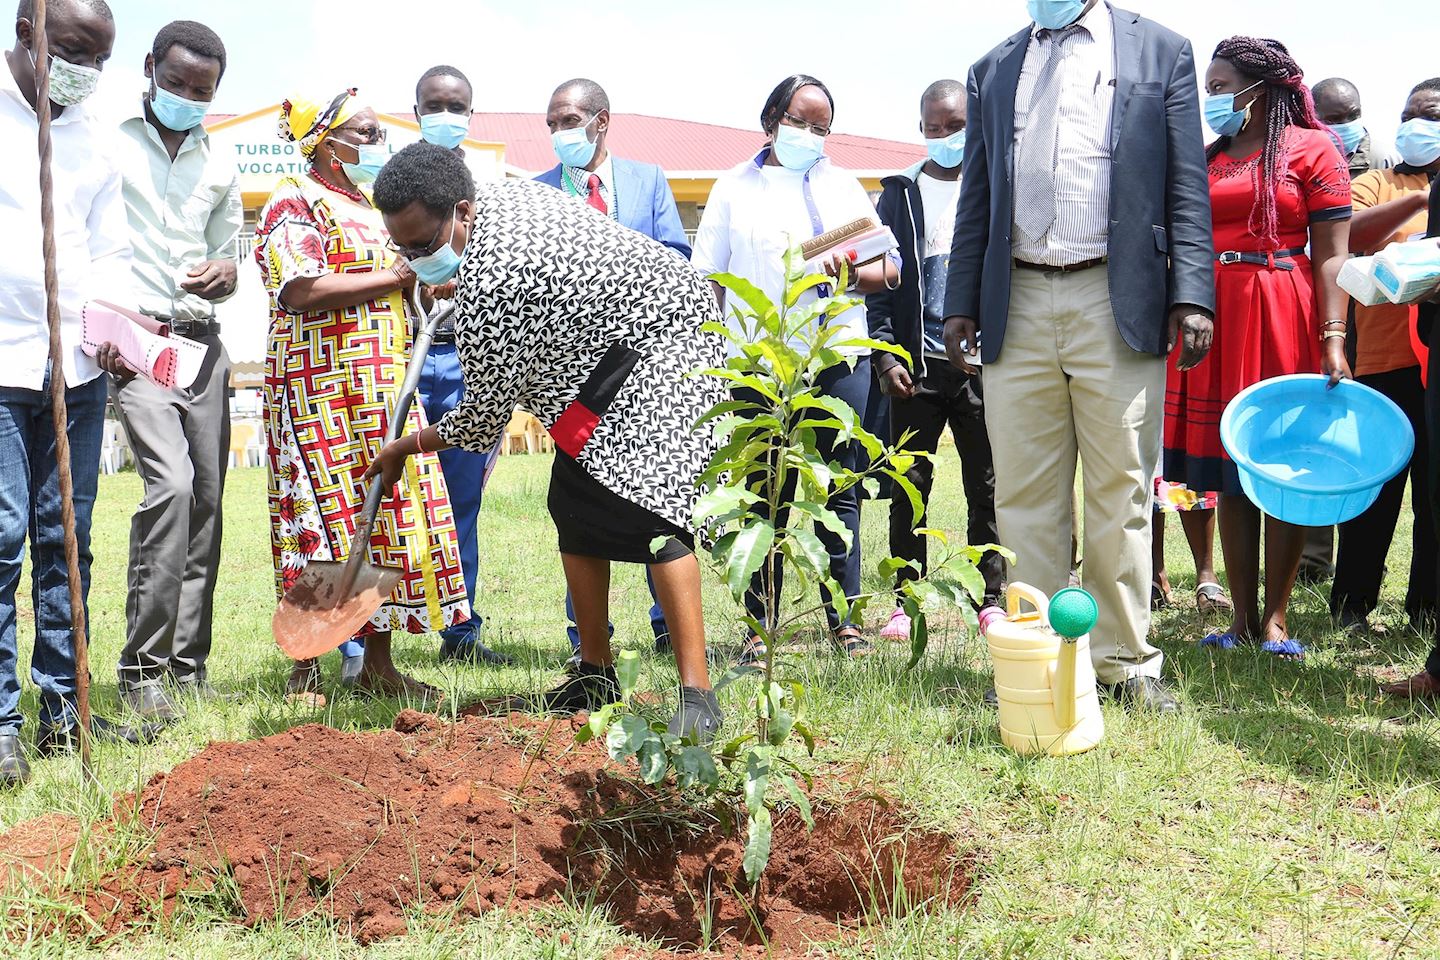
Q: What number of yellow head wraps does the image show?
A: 1